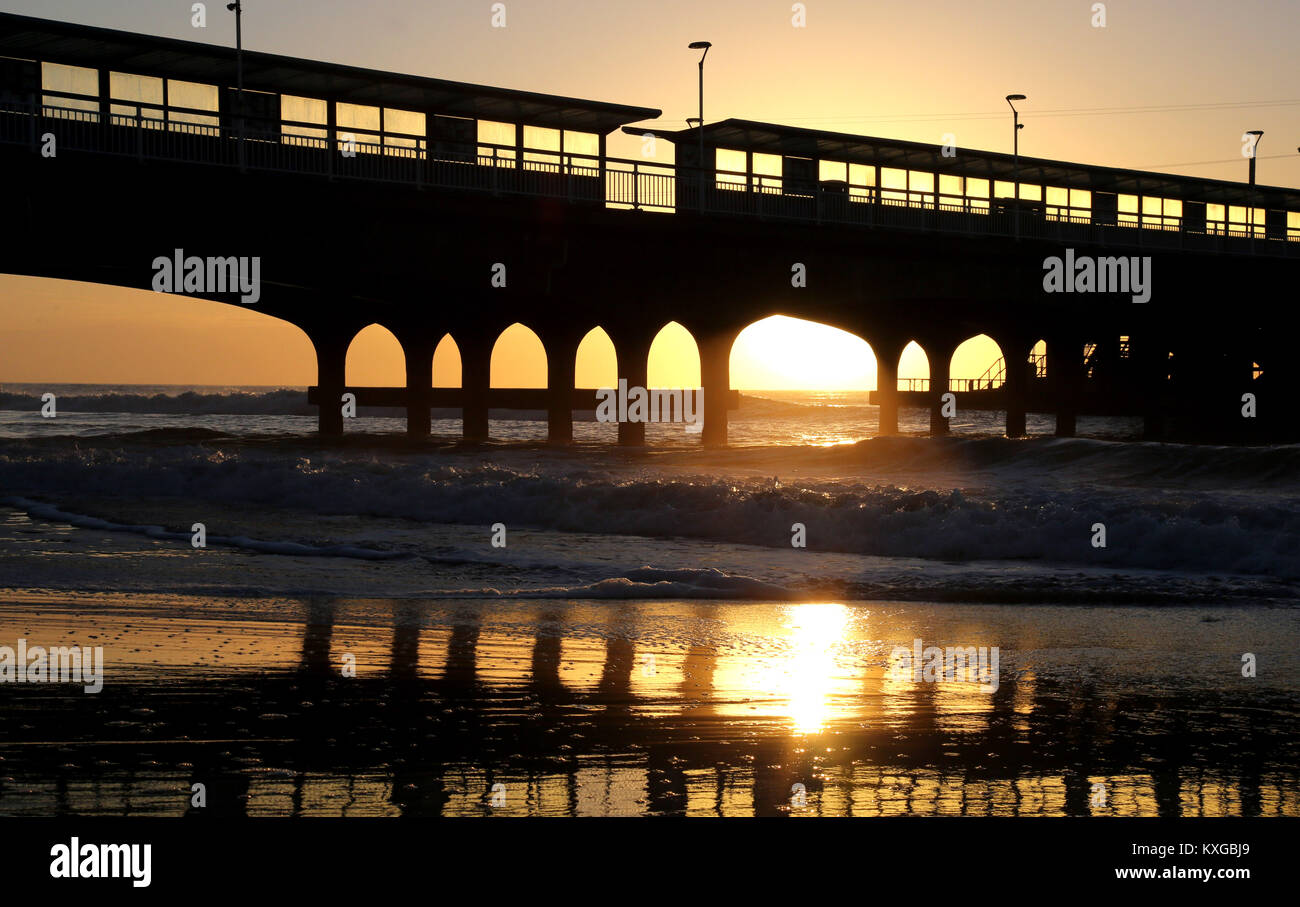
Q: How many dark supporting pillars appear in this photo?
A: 10